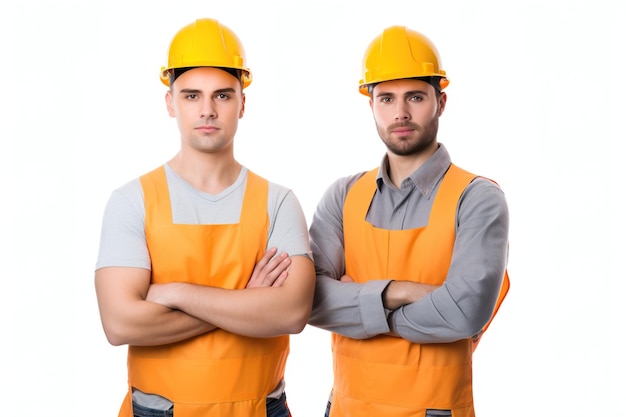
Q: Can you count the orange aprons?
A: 2